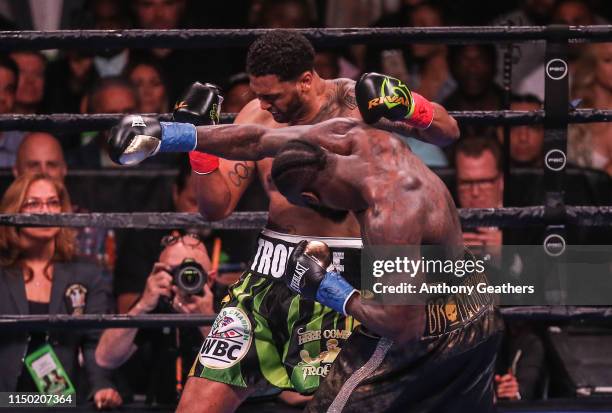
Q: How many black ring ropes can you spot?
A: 4